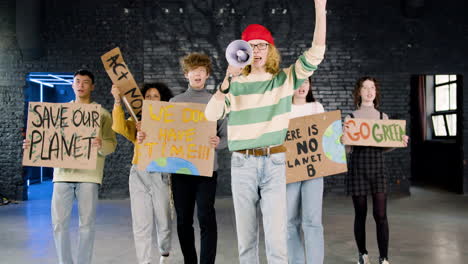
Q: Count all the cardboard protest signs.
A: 5